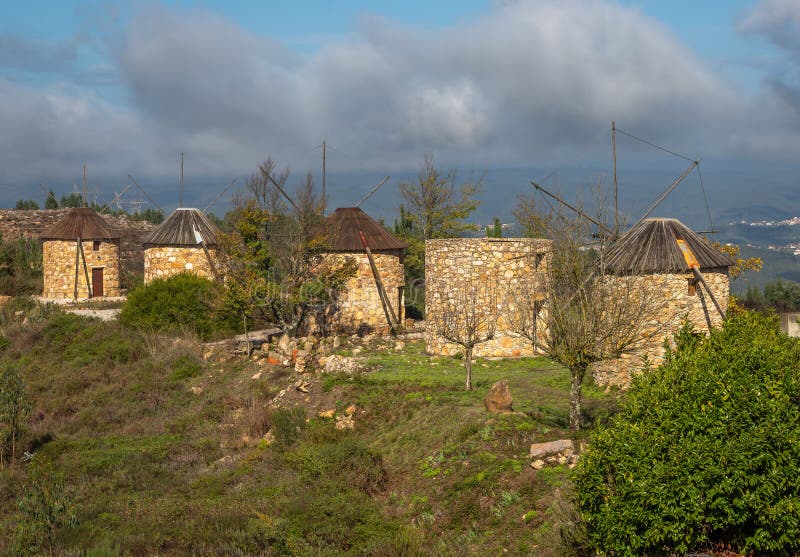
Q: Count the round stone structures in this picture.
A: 5